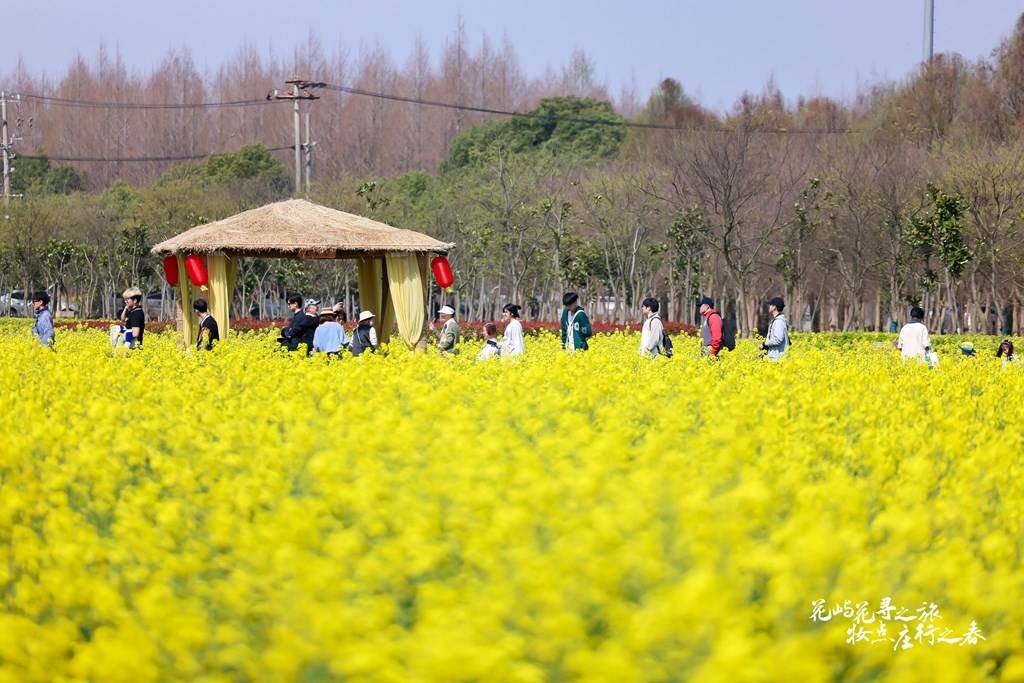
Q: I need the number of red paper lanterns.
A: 3